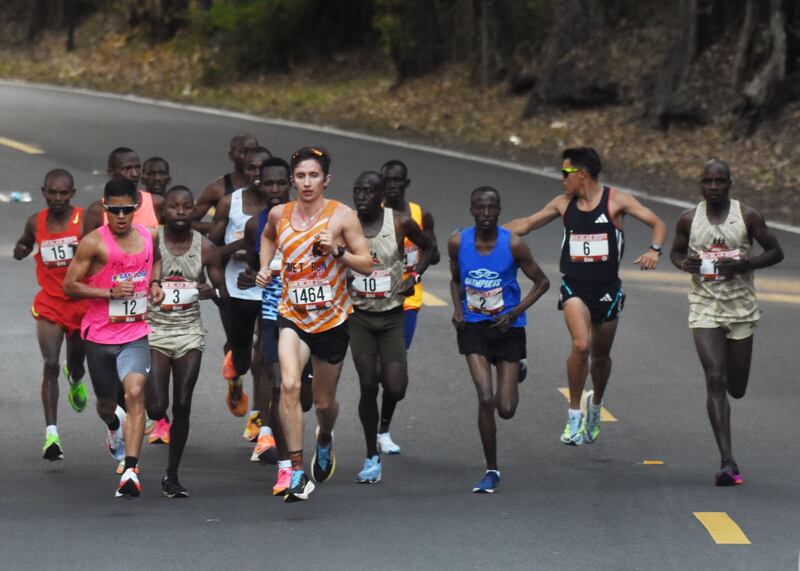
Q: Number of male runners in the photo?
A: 14